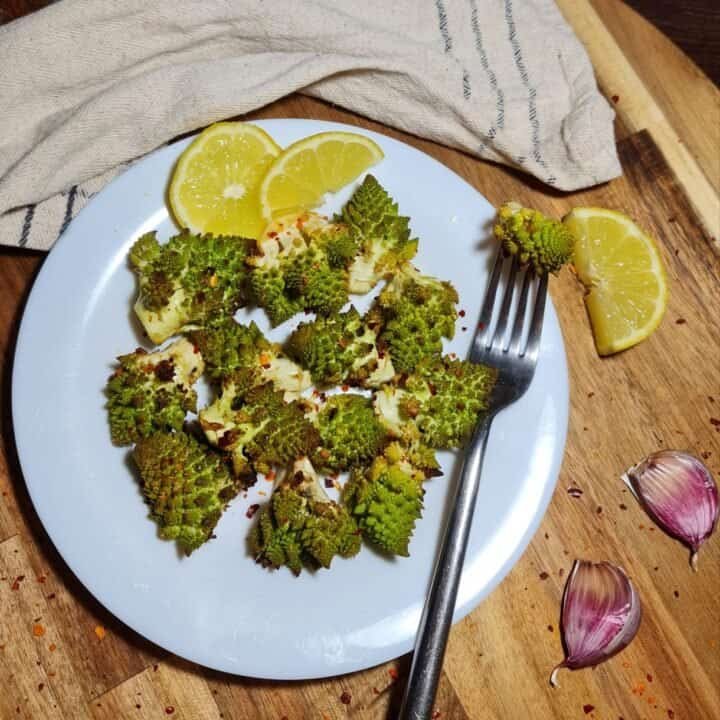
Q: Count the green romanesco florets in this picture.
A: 14